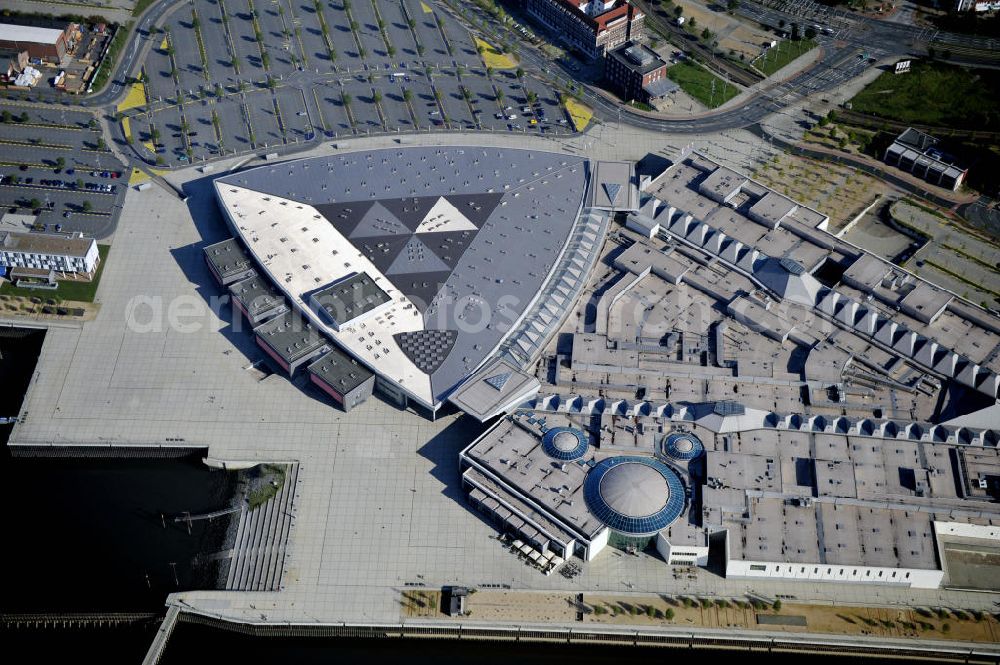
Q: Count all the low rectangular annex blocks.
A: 4